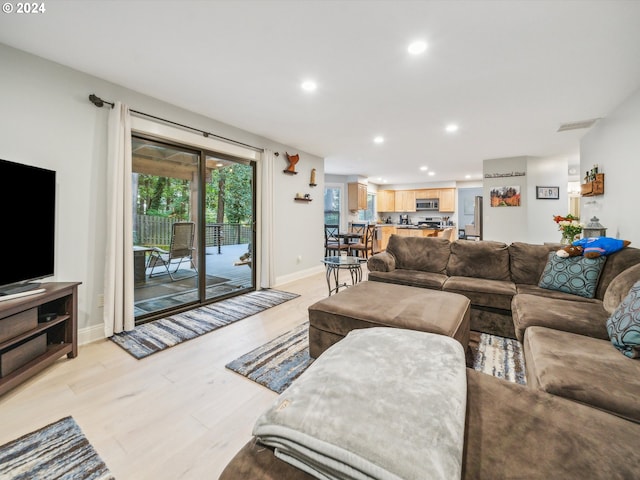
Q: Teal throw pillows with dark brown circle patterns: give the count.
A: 2